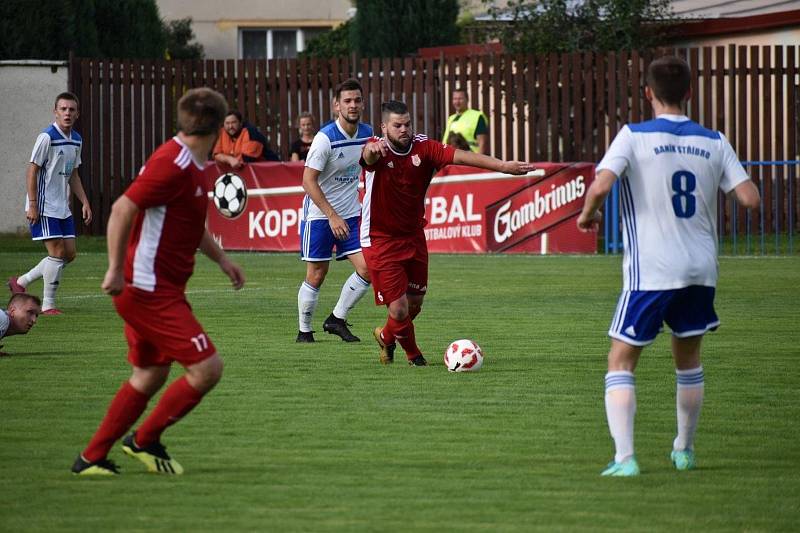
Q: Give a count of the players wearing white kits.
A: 4